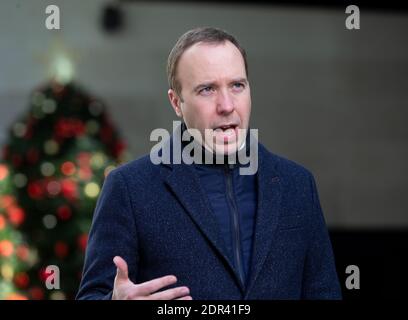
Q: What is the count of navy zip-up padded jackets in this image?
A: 1